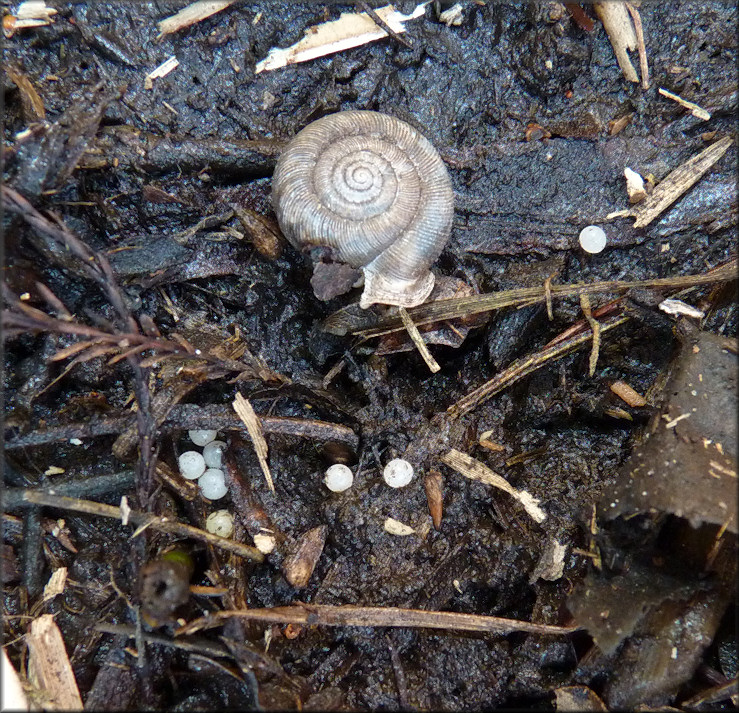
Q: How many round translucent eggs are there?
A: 8